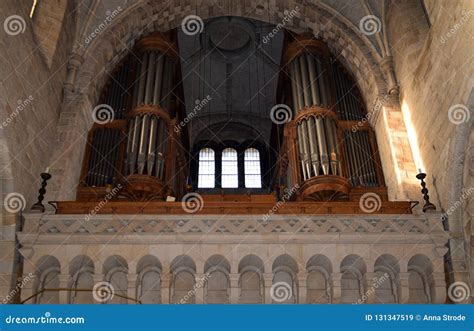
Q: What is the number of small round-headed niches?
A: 12